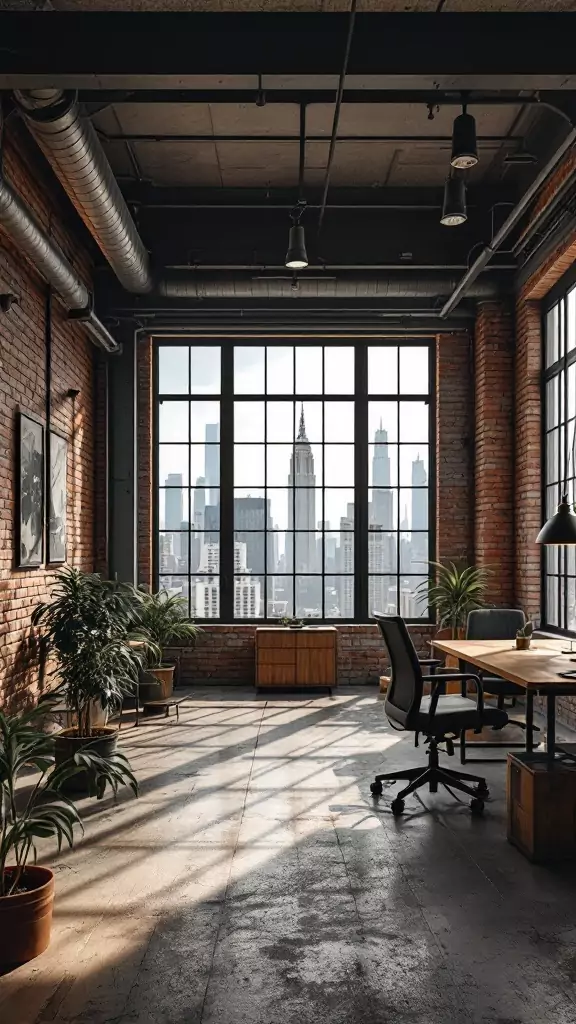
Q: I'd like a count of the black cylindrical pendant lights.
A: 3